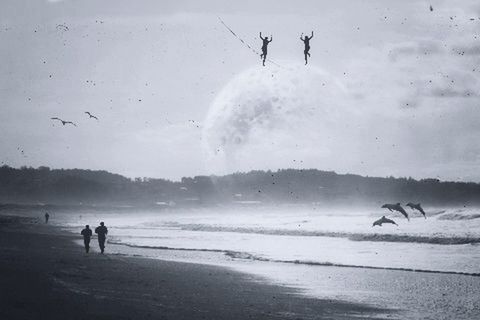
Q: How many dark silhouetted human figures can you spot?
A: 5